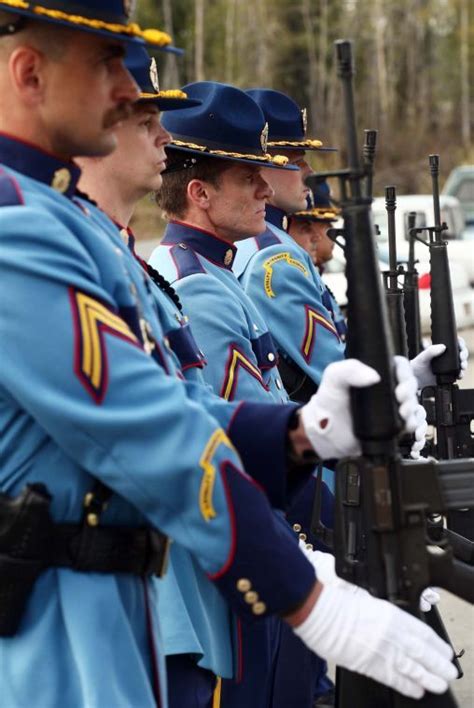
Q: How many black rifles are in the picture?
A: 5